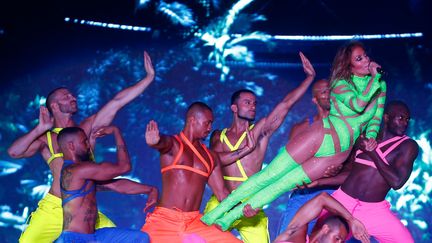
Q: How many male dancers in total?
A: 7